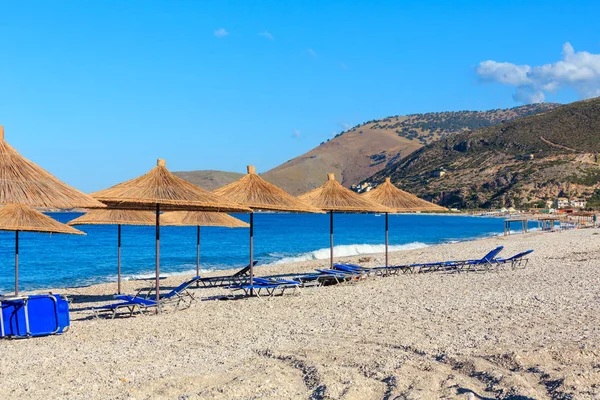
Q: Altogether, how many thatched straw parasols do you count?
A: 8